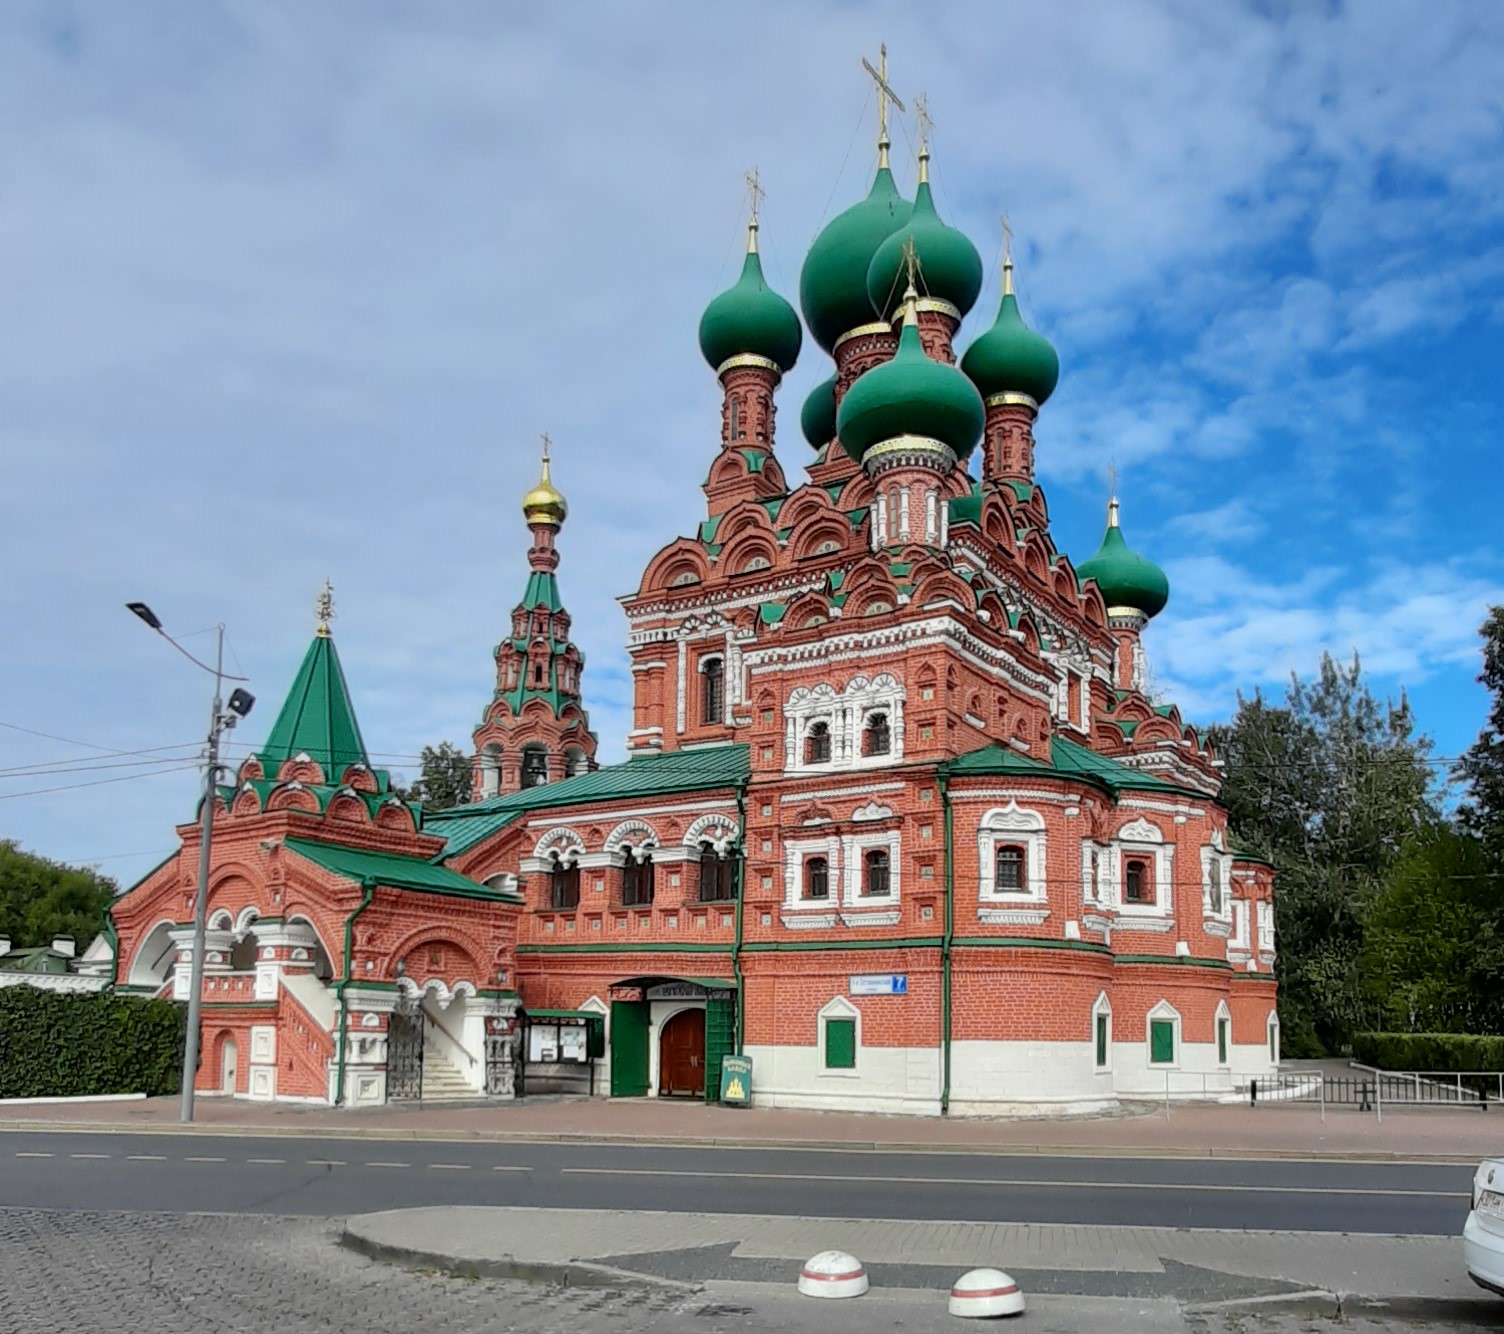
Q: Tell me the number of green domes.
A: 7